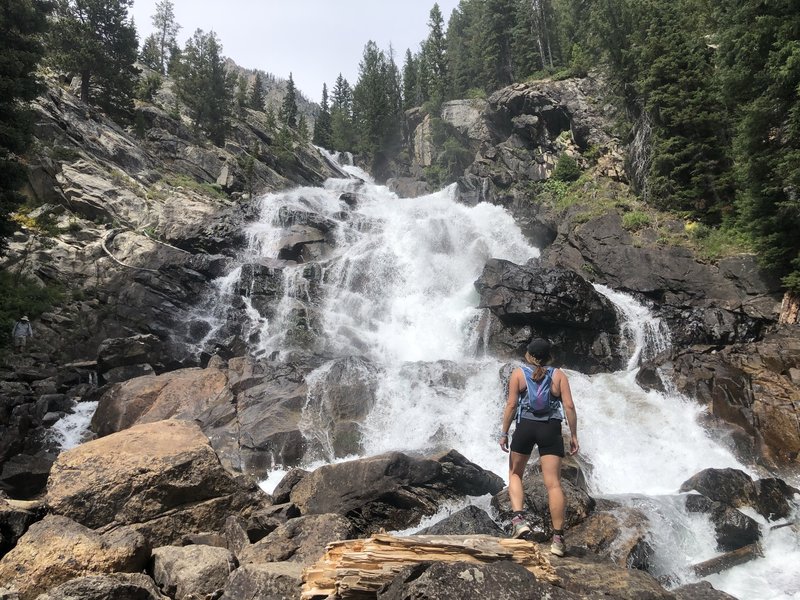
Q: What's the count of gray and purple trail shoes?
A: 2